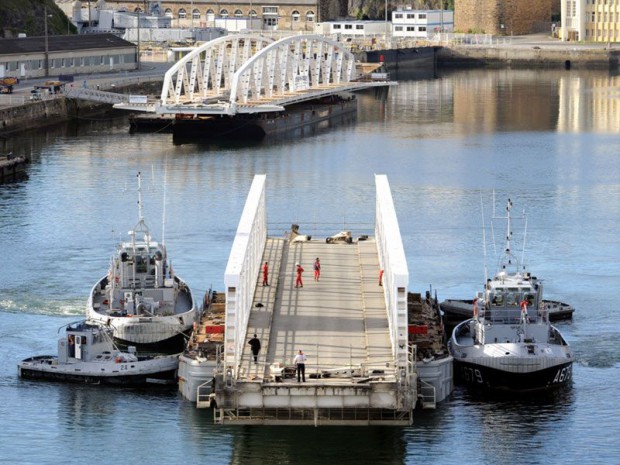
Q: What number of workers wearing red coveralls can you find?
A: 4